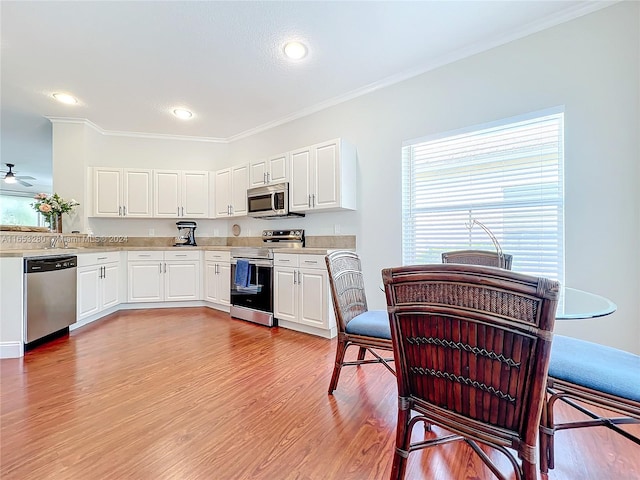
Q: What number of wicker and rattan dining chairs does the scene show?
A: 4